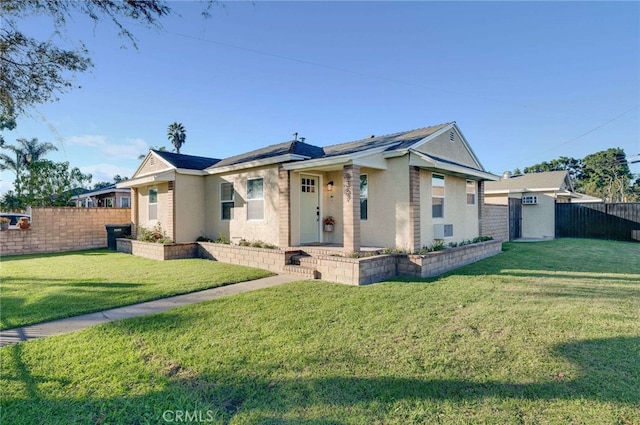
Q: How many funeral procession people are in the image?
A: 0